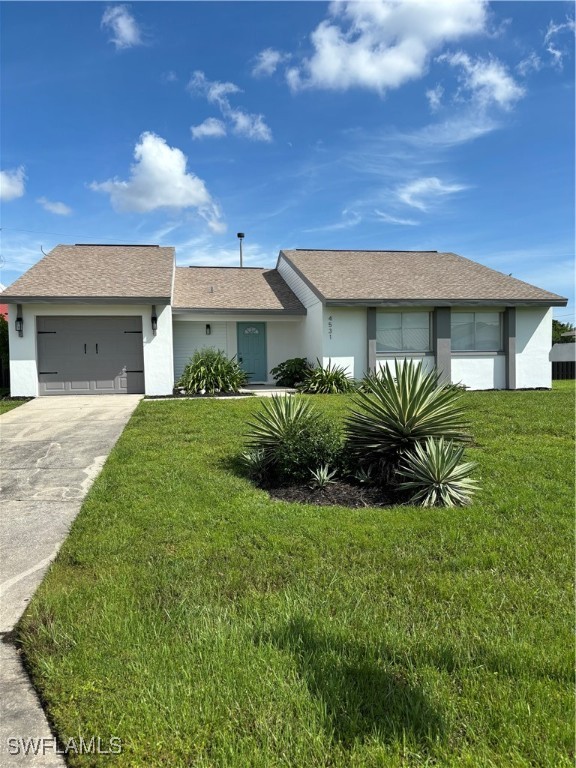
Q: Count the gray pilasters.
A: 3